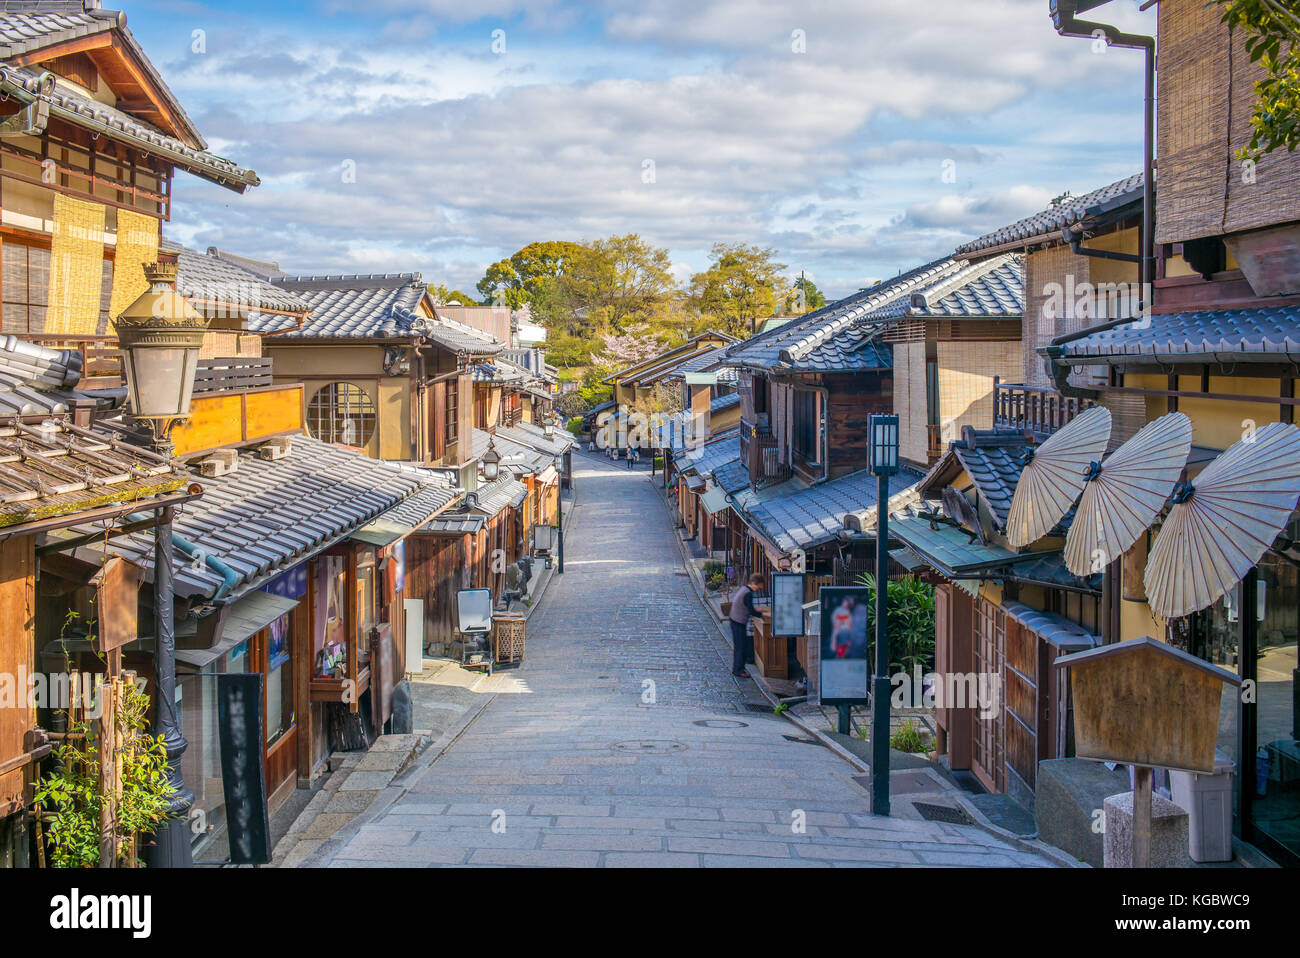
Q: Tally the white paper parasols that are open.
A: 3